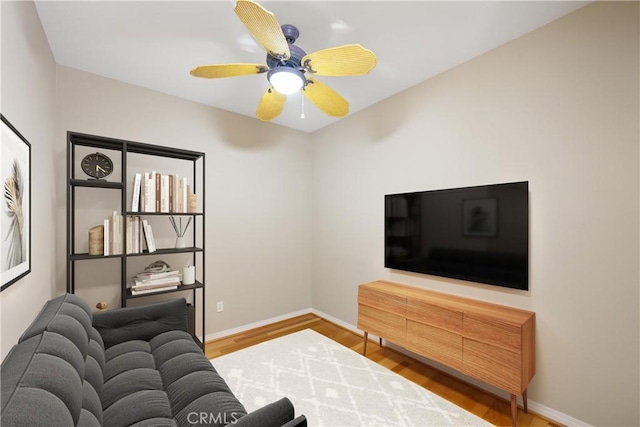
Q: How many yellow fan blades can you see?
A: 5